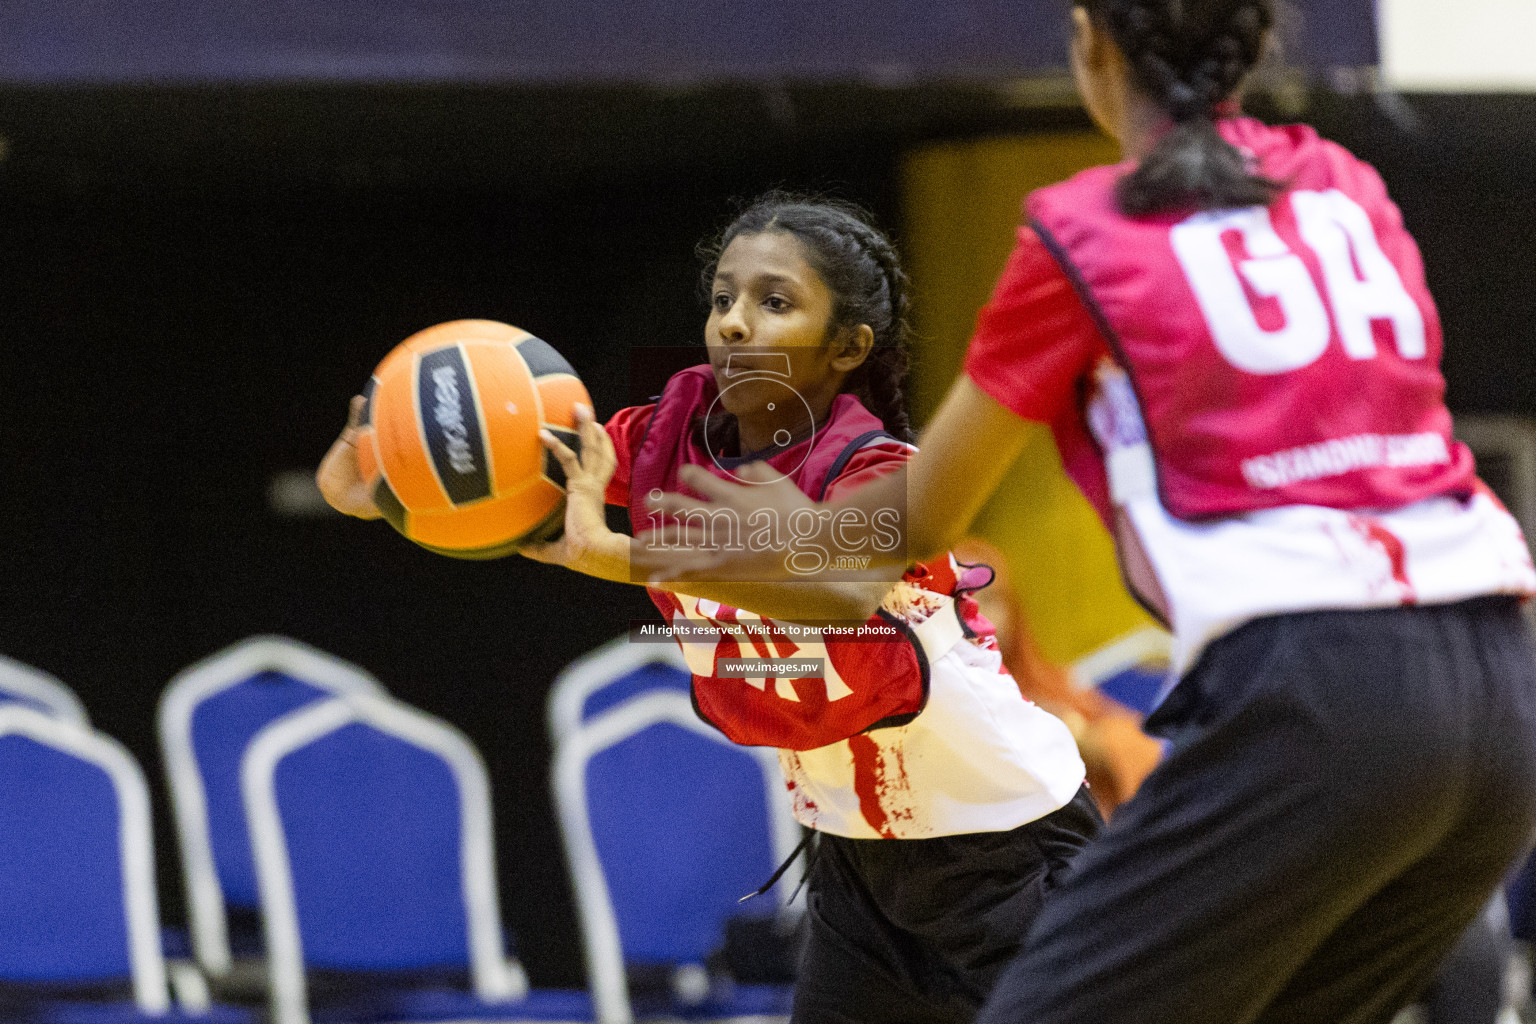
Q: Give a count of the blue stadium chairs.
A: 7